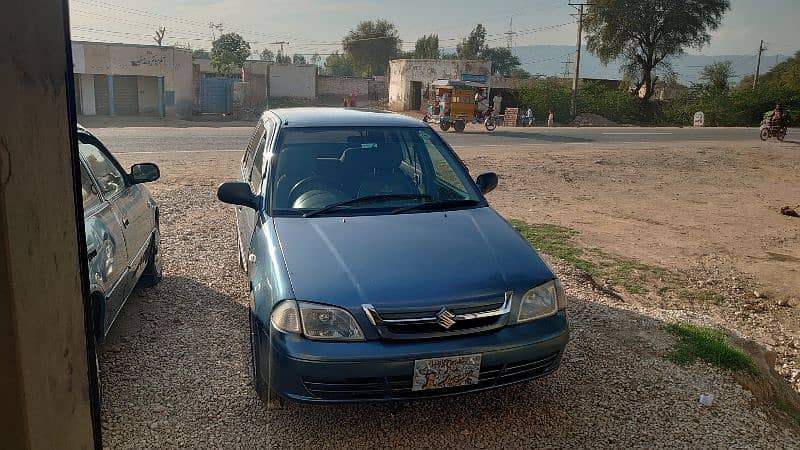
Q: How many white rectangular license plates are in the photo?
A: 1